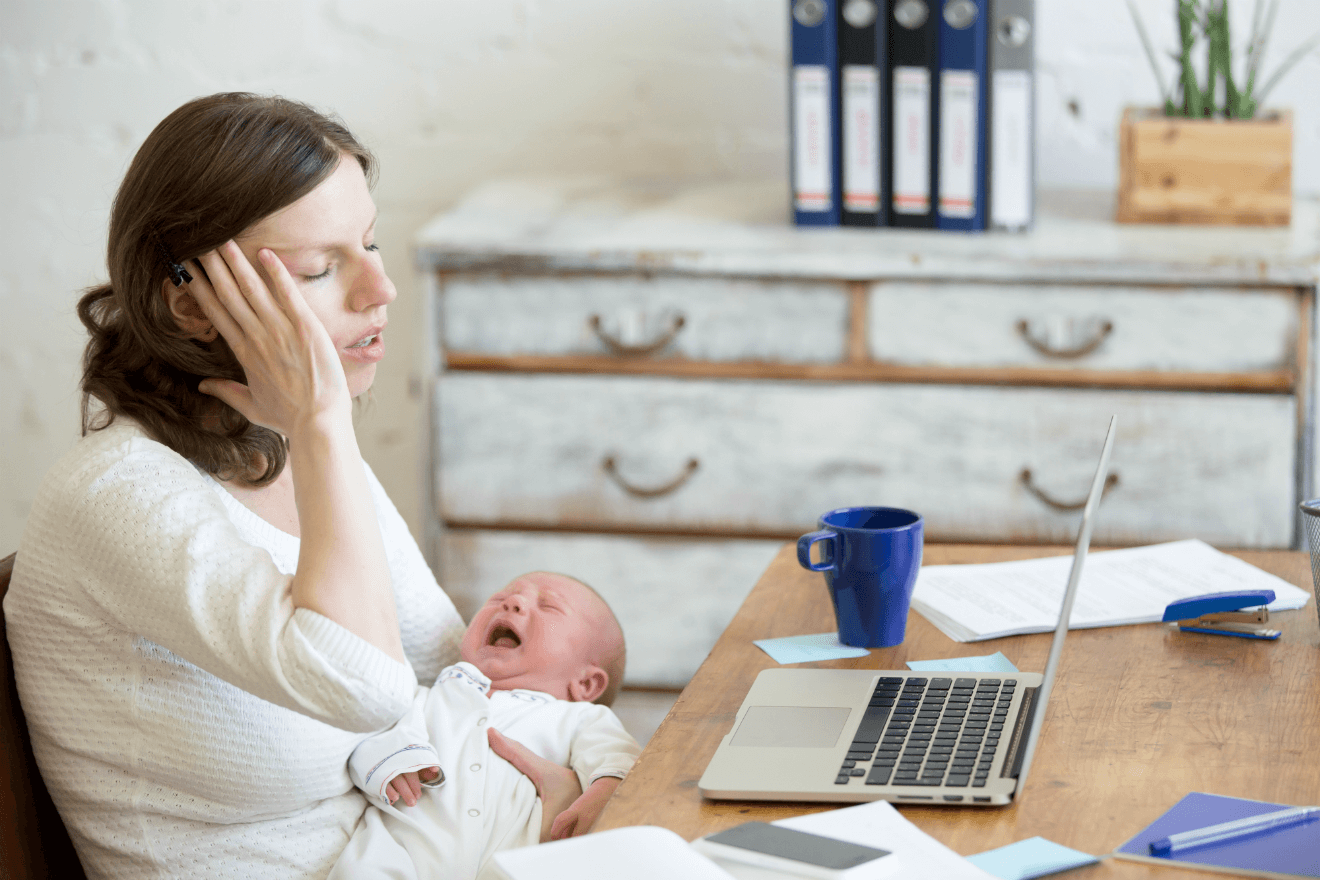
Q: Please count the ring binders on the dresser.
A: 5